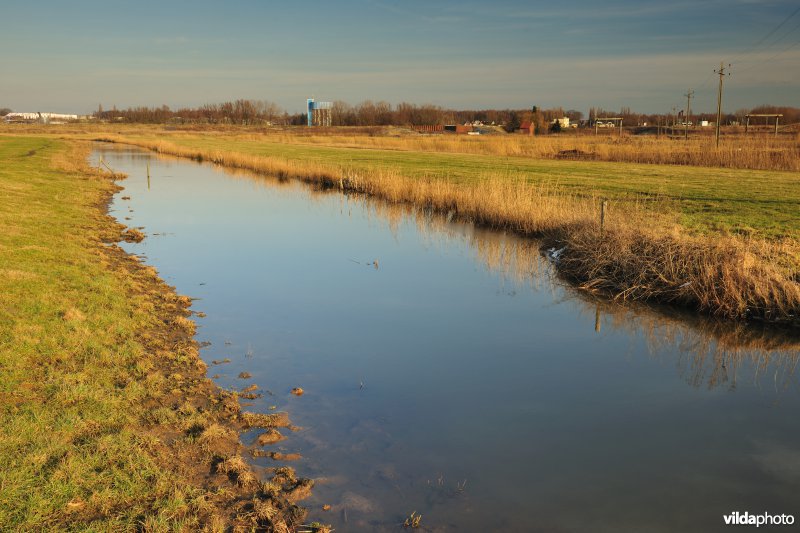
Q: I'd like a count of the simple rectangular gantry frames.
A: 2